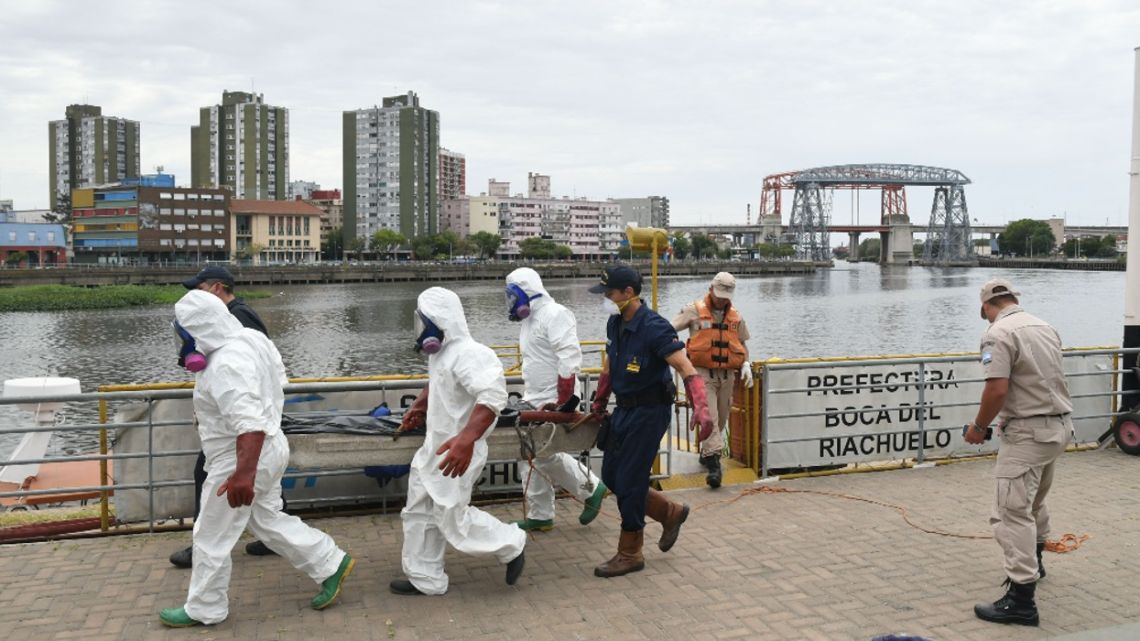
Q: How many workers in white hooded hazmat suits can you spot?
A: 3